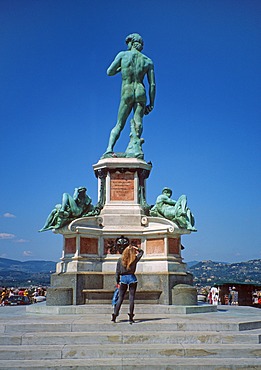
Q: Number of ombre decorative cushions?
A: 0